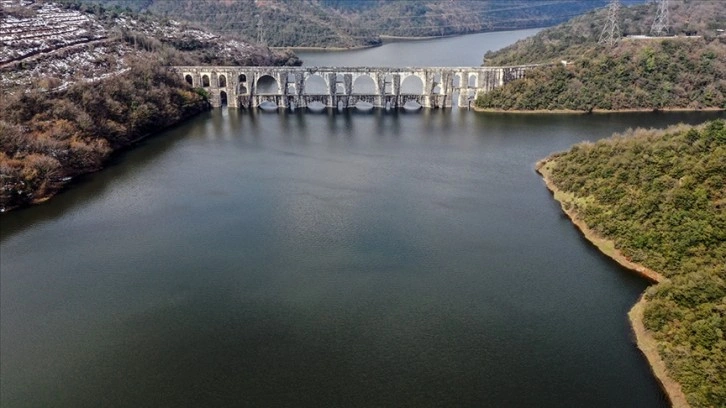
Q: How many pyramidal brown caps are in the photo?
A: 0